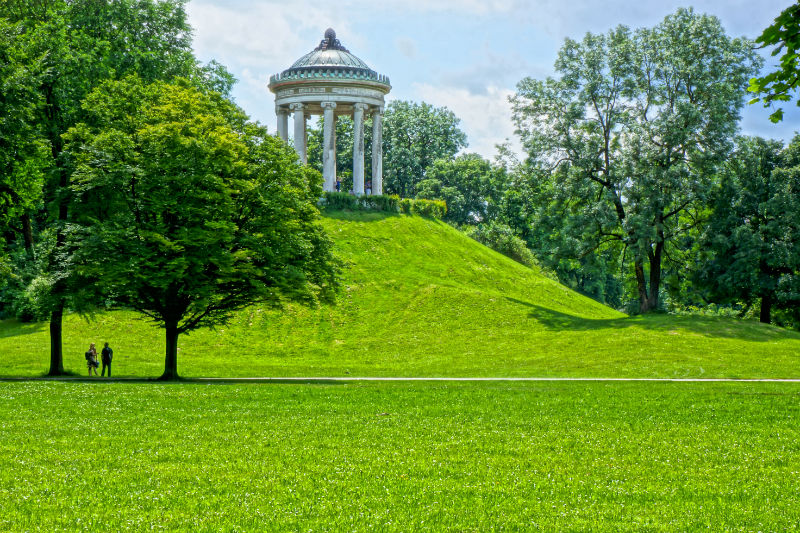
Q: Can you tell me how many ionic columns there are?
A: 5